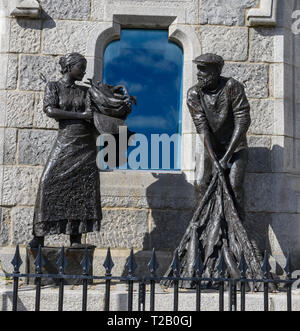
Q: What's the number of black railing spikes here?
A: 13